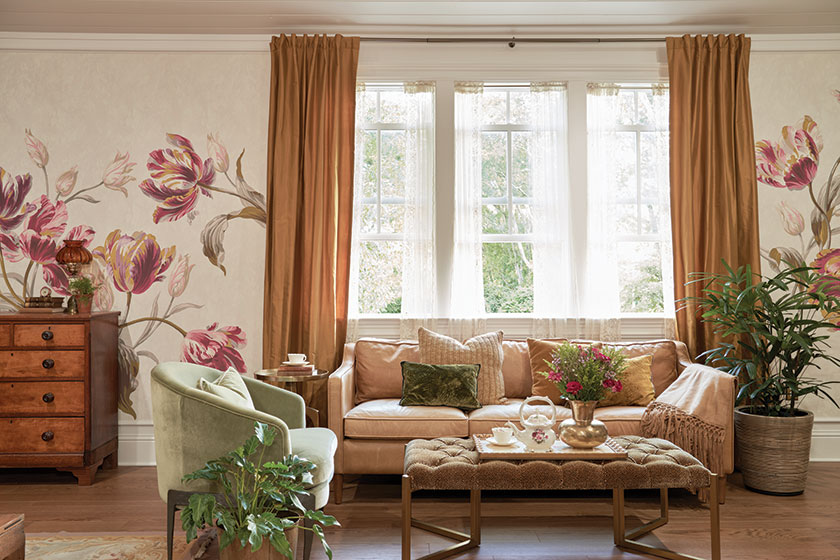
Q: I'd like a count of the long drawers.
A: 3